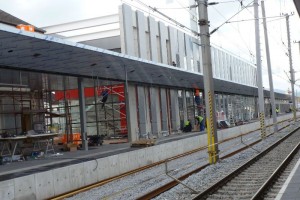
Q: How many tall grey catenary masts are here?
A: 4